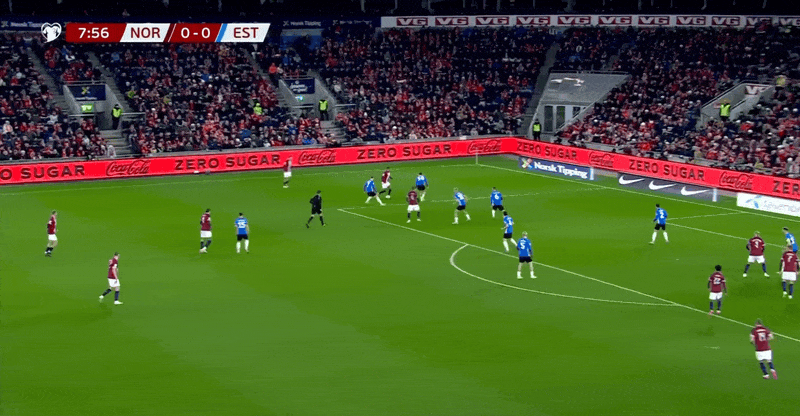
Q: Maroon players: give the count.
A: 10